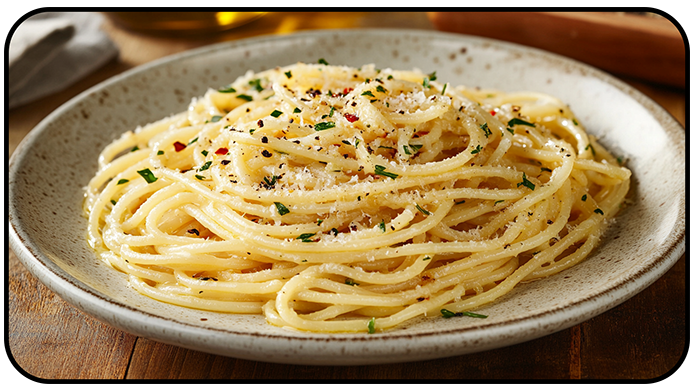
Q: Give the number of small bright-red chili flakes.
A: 5